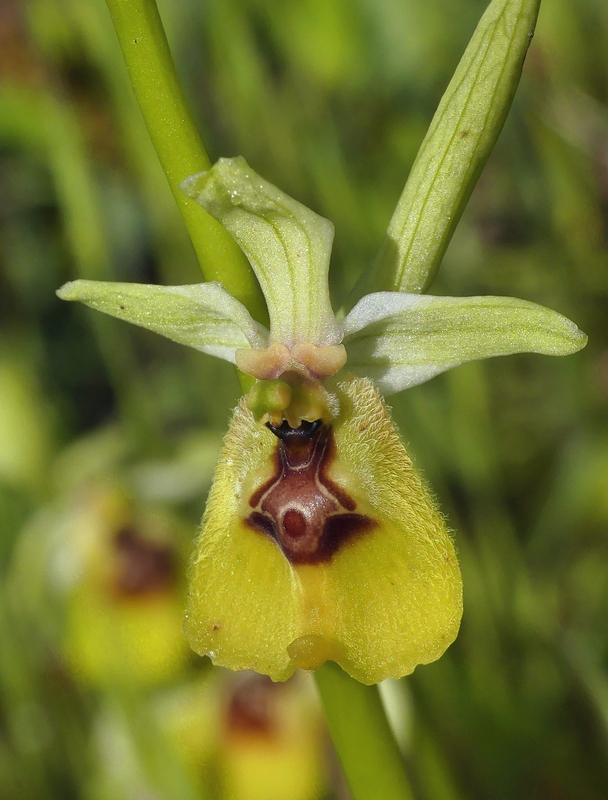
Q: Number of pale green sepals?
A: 3